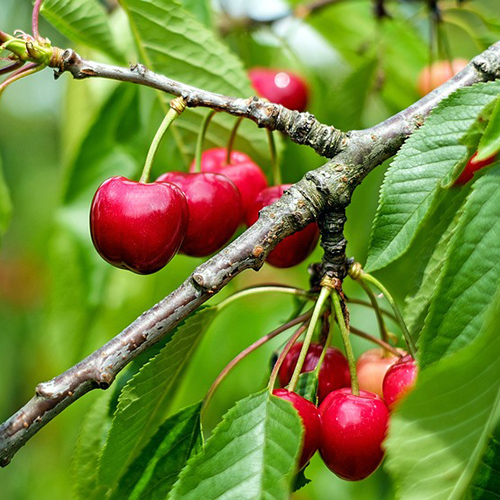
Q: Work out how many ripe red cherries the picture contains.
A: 10